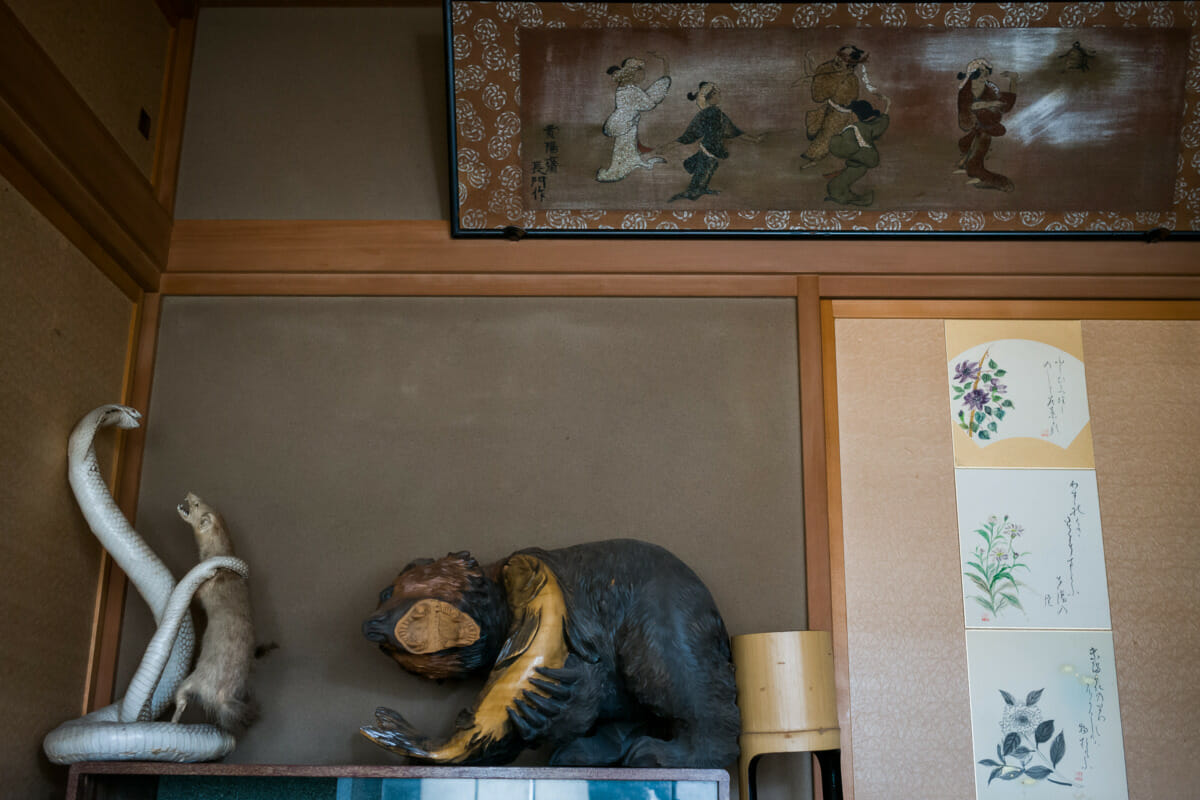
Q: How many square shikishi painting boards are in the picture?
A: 3